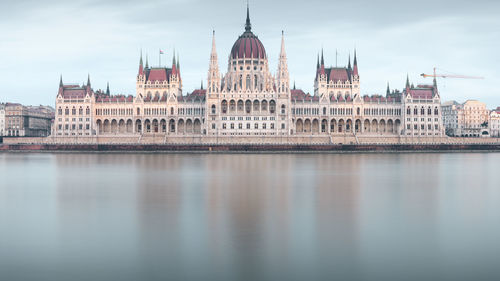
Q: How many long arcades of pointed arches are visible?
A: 2